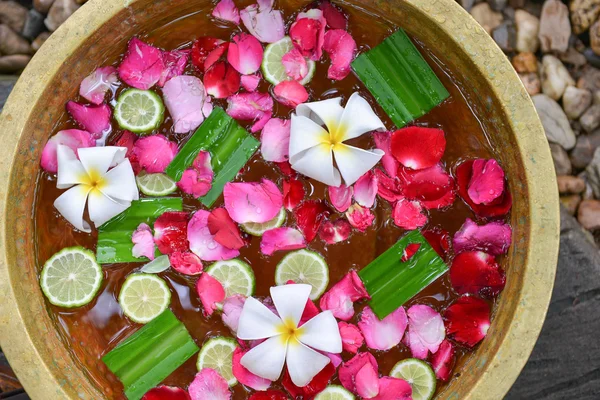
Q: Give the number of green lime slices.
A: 11